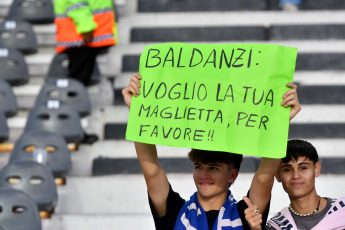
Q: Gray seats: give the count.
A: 11